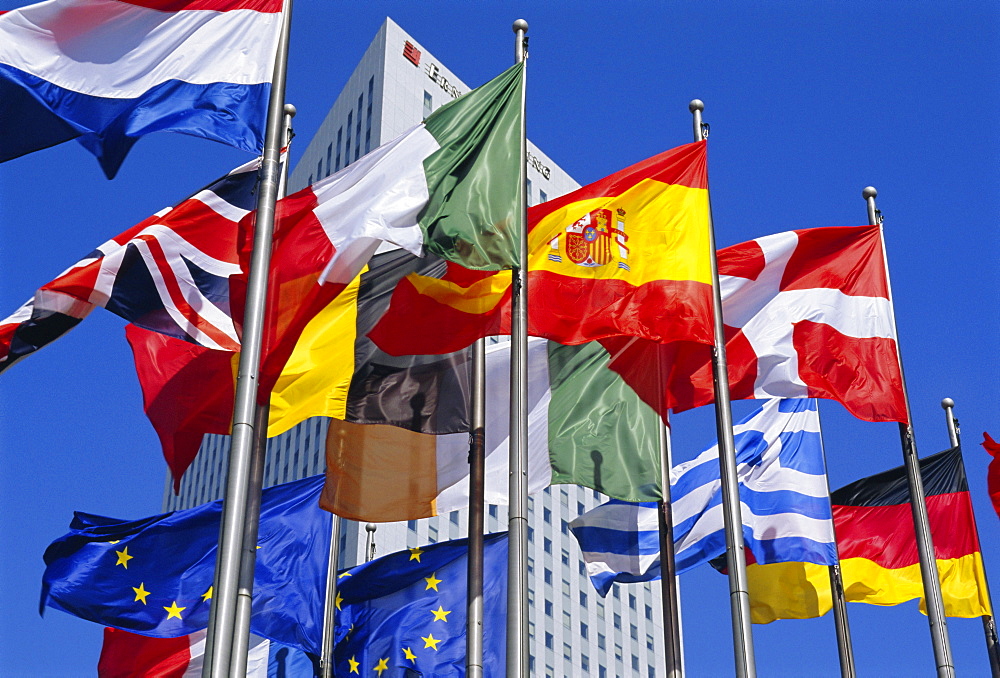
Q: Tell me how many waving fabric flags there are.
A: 13